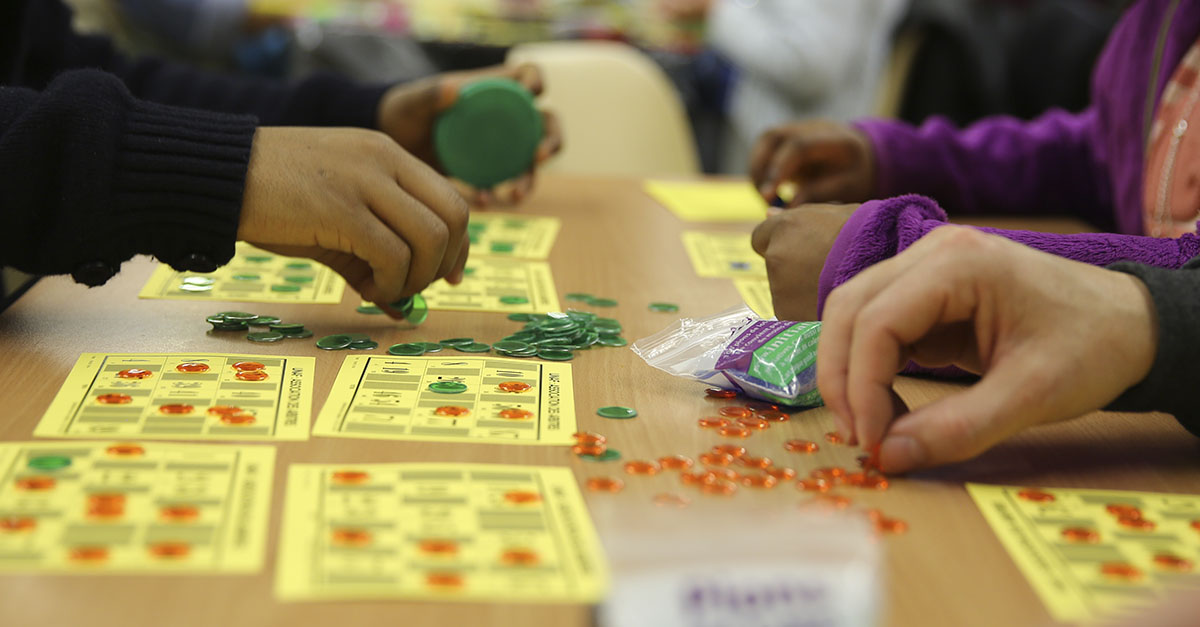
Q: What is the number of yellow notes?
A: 11